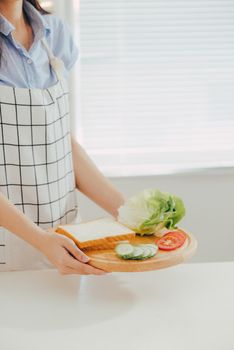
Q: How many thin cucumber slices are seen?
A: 4